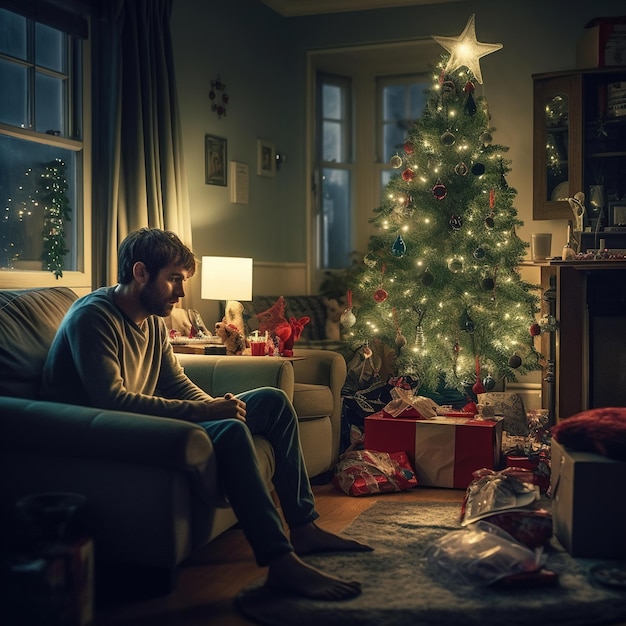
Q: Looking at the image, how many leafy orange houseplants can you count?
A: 0